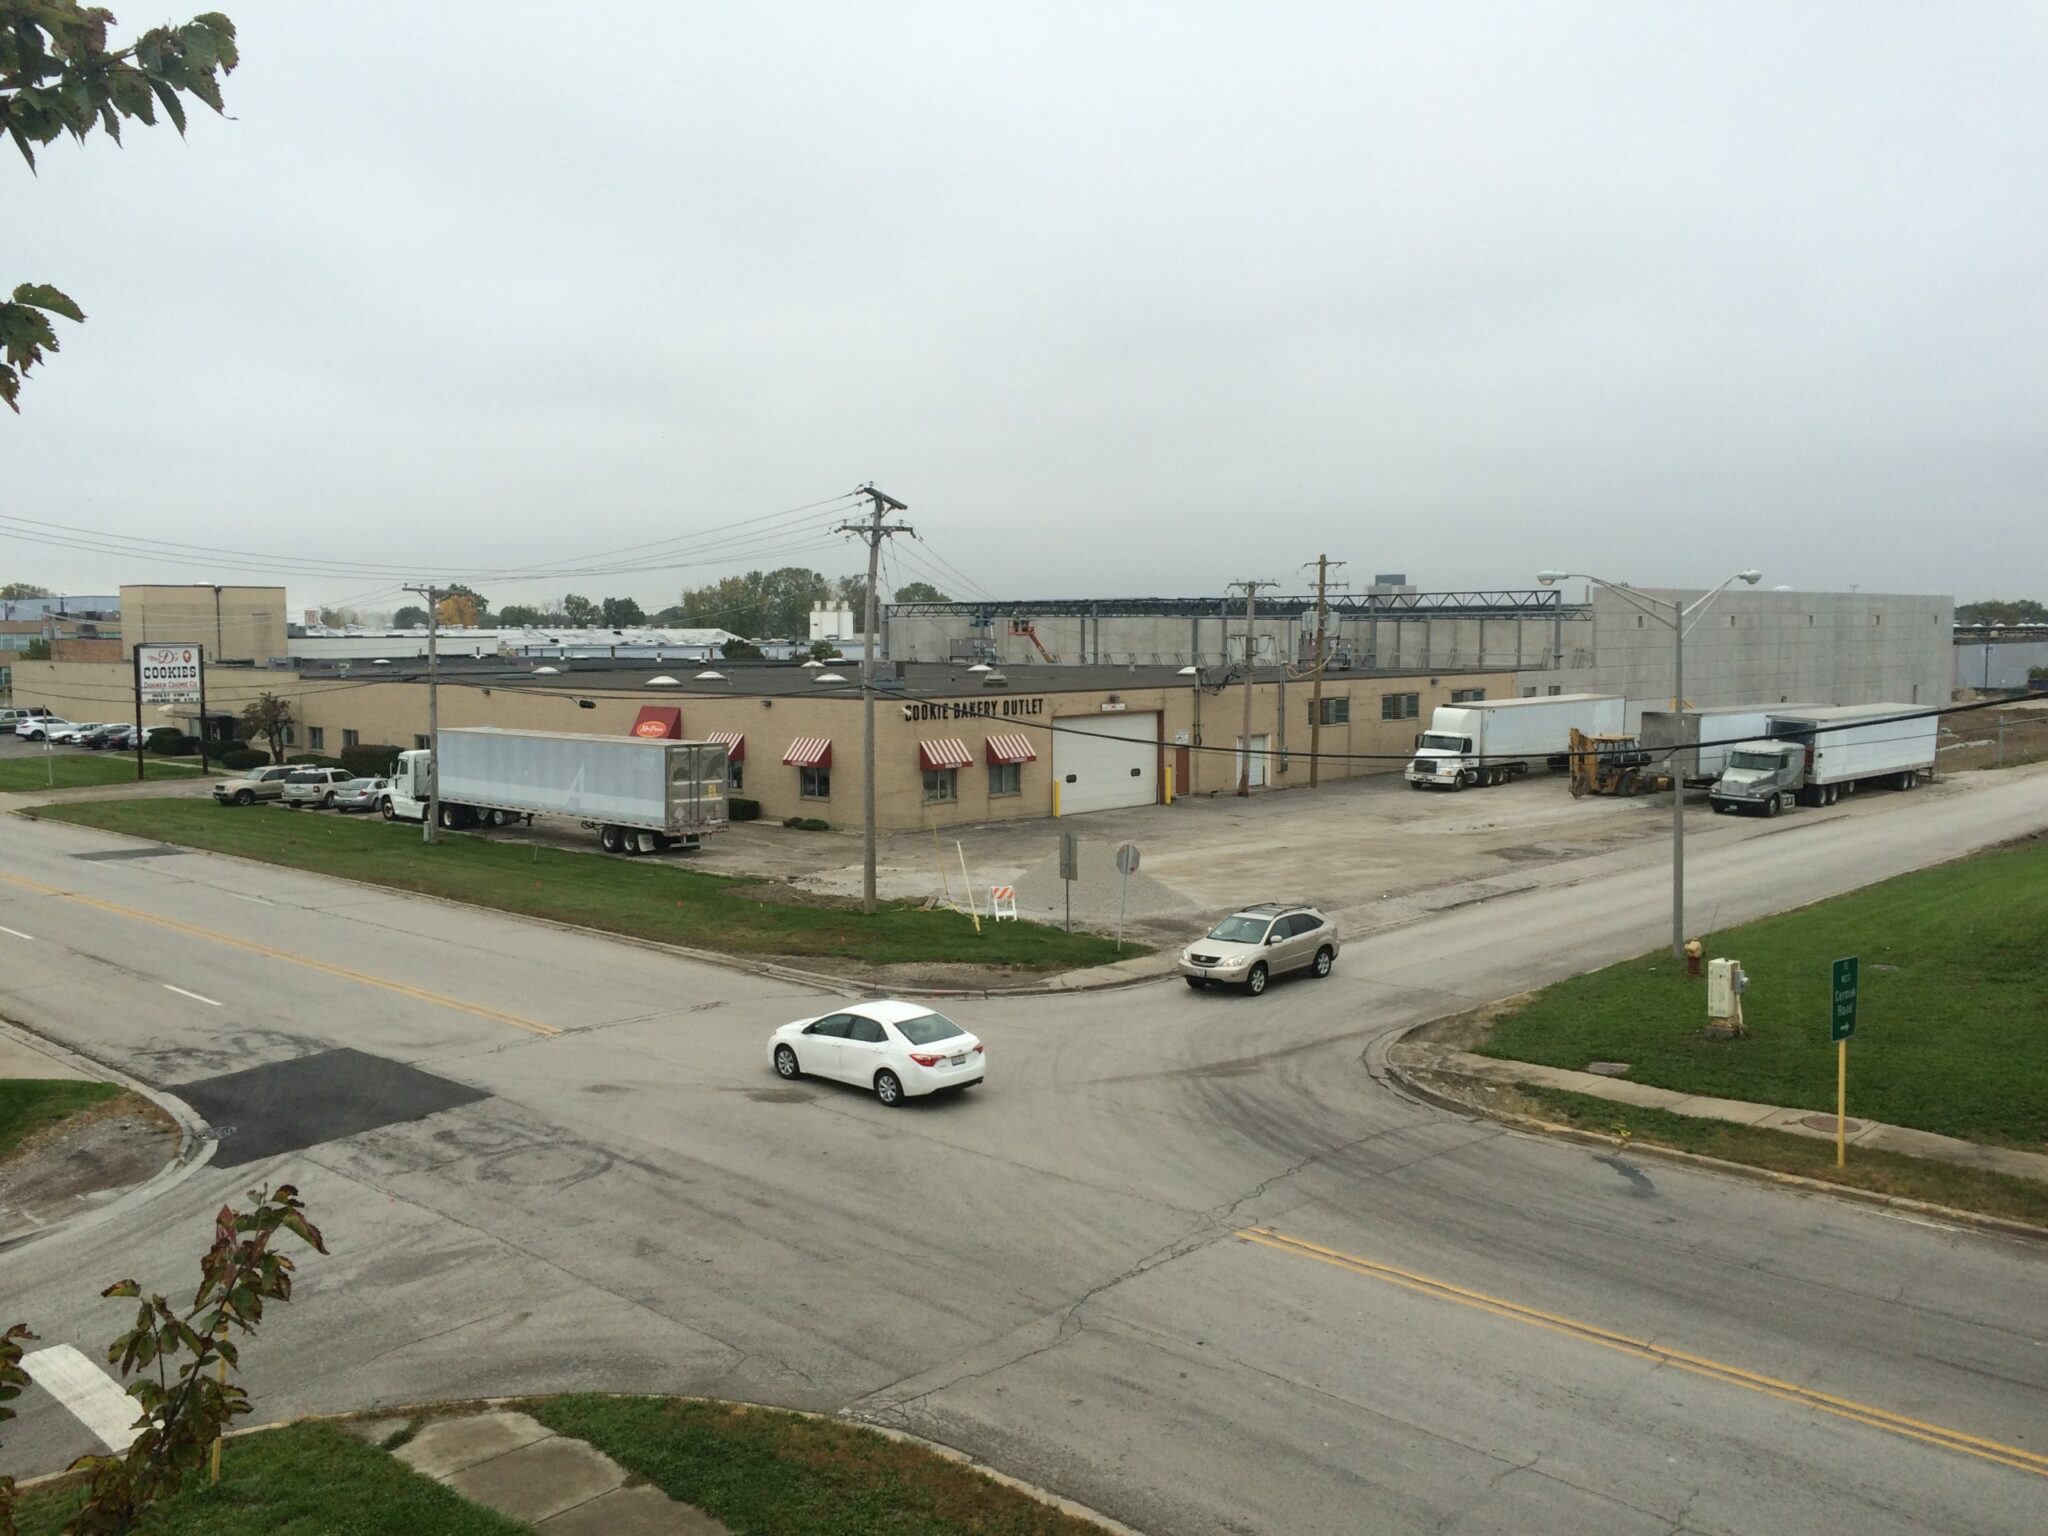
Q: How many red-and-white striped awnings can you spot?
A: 4